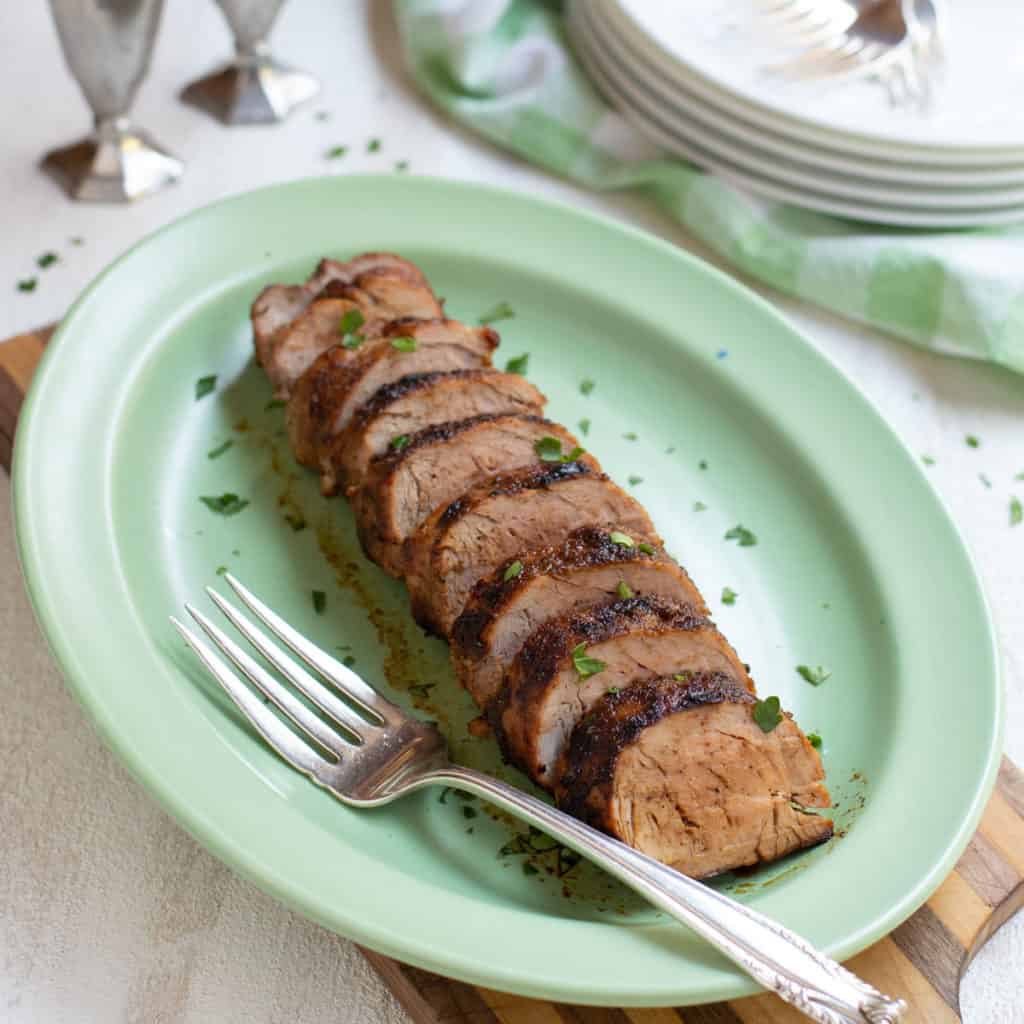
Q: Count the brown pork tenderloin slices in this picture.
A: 9